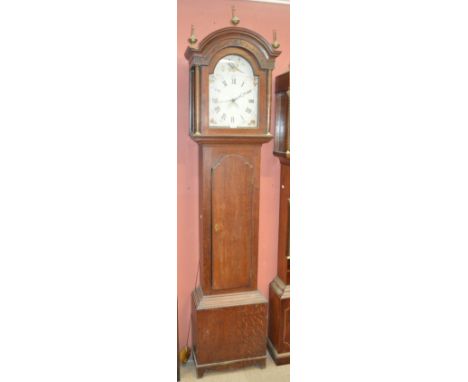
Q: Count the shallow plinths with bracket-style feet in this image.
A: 1